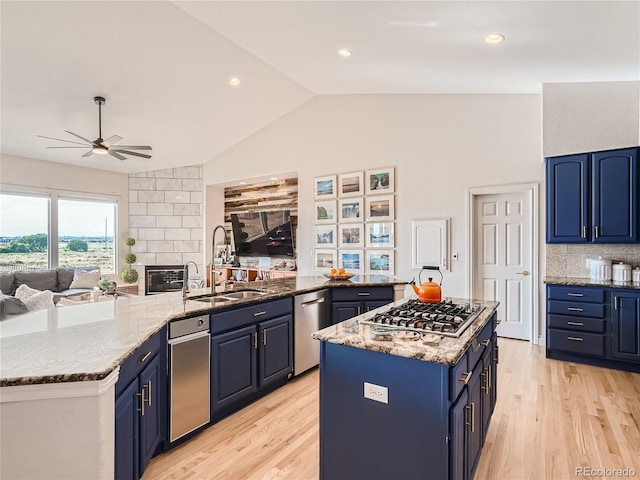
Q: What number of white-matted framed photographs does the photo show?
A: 12